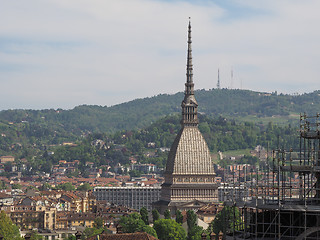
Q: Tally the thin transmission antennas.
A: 2